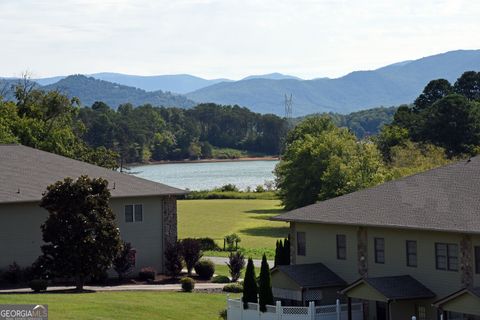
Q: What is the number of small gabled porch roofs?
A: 3